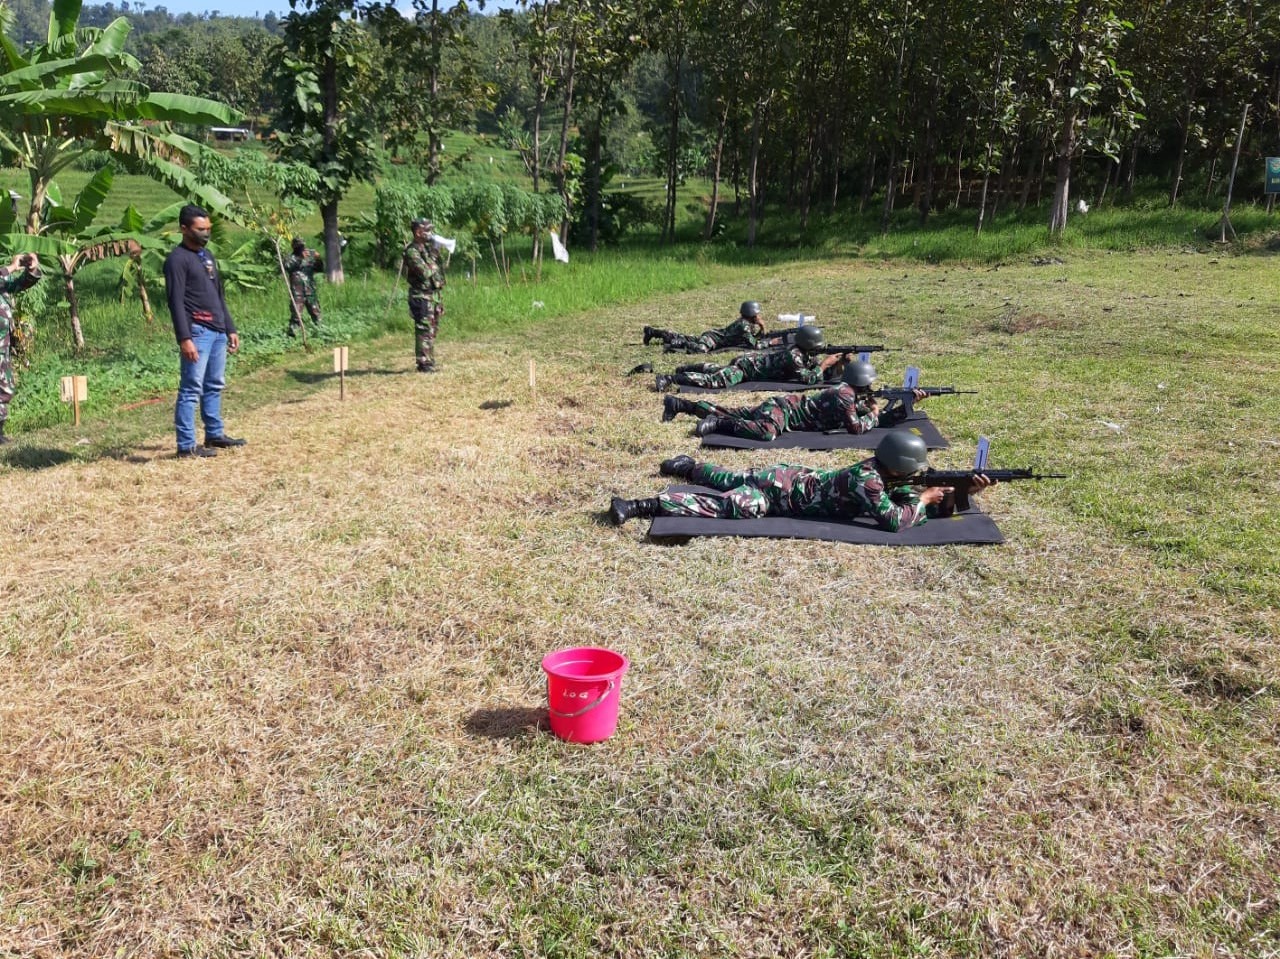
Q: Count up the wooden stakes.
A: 3